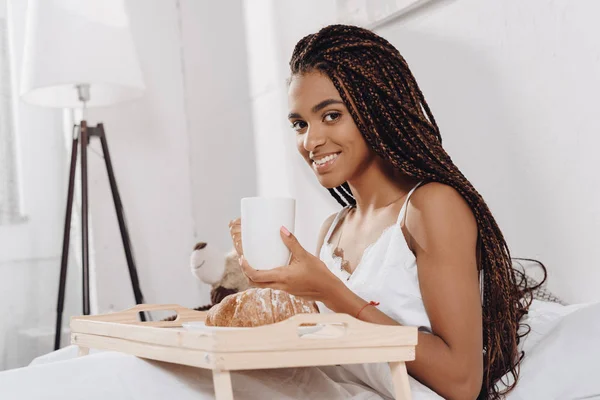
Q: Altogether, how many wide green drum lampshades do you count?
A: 0